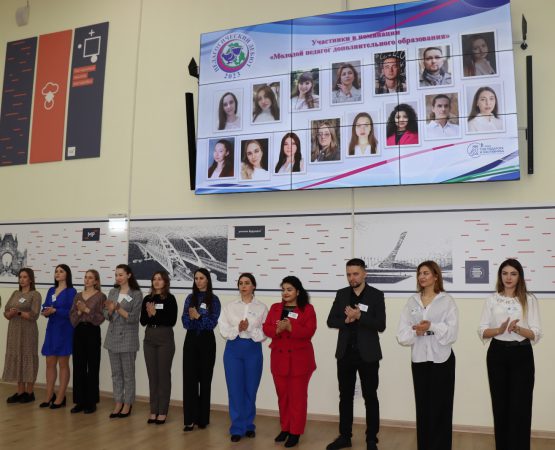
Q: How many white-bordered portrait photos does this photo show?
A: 15